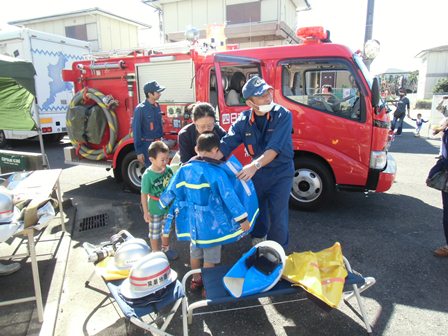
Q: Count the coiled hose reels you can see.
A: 1